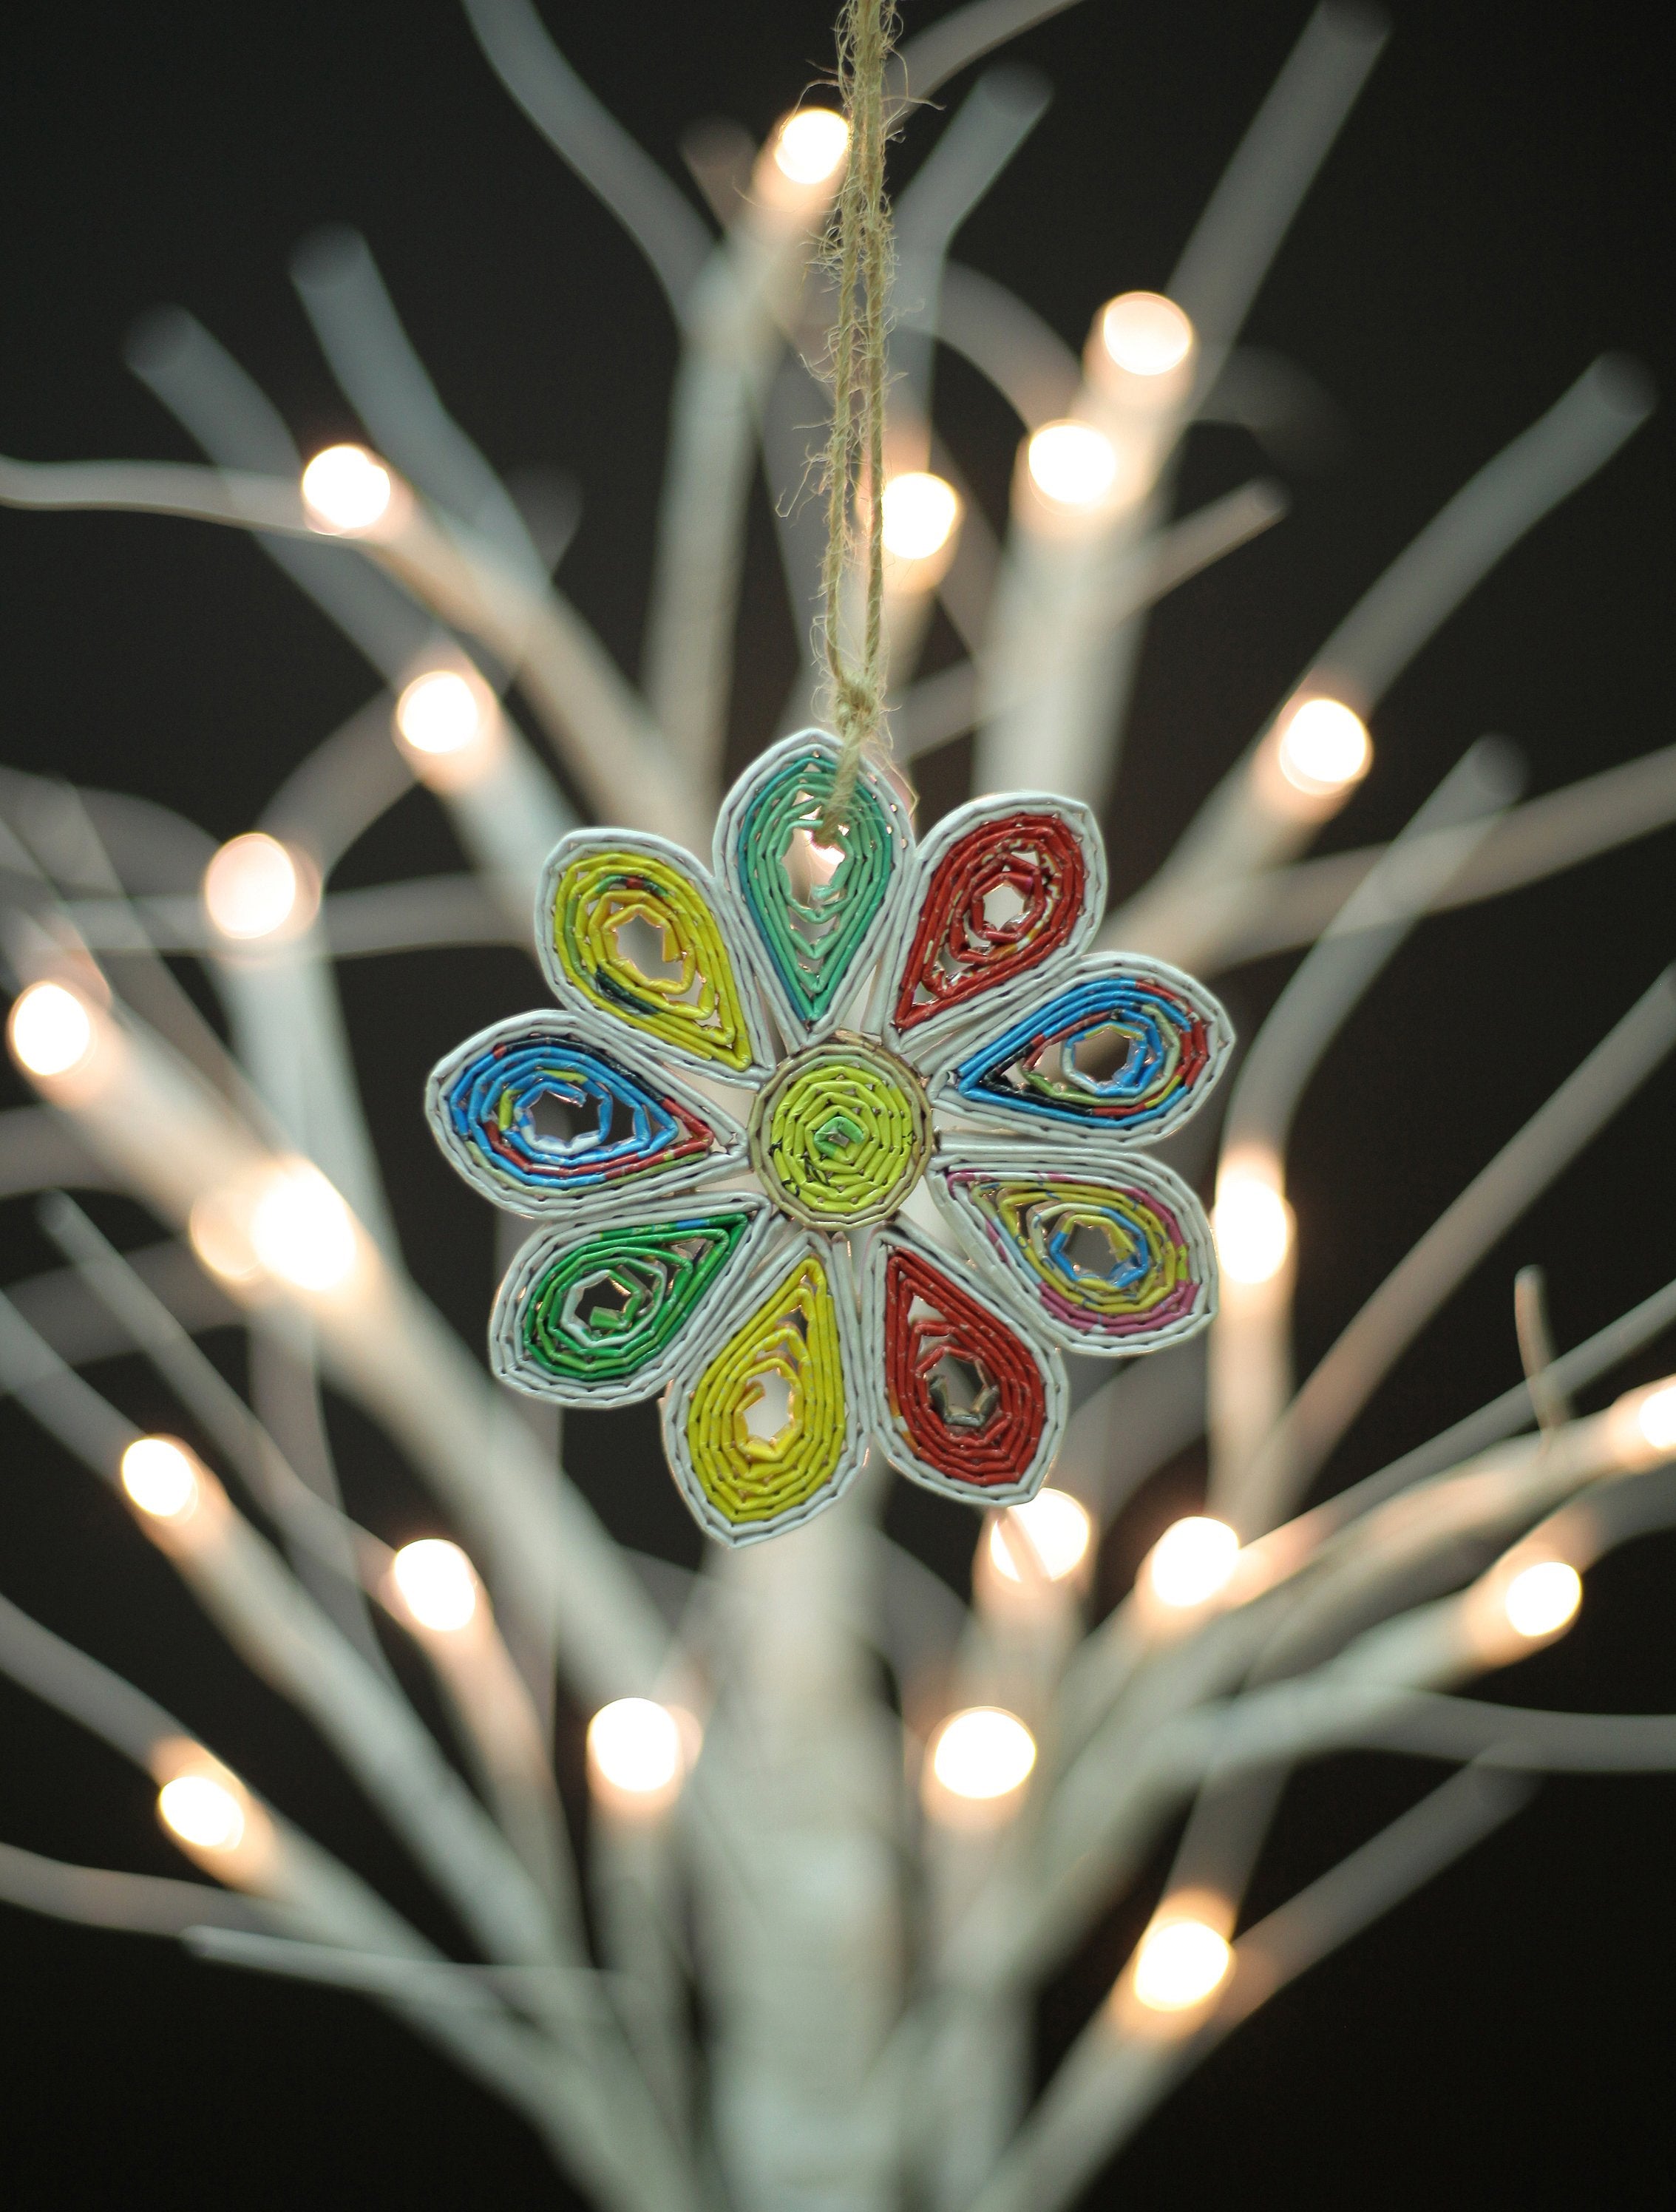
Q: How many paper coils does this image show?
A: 10